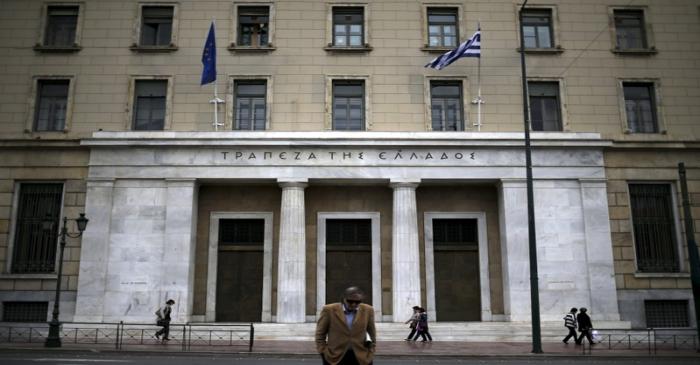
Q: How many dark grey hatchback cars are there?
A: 0